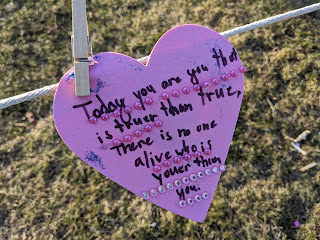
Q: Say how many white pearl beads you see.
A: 15